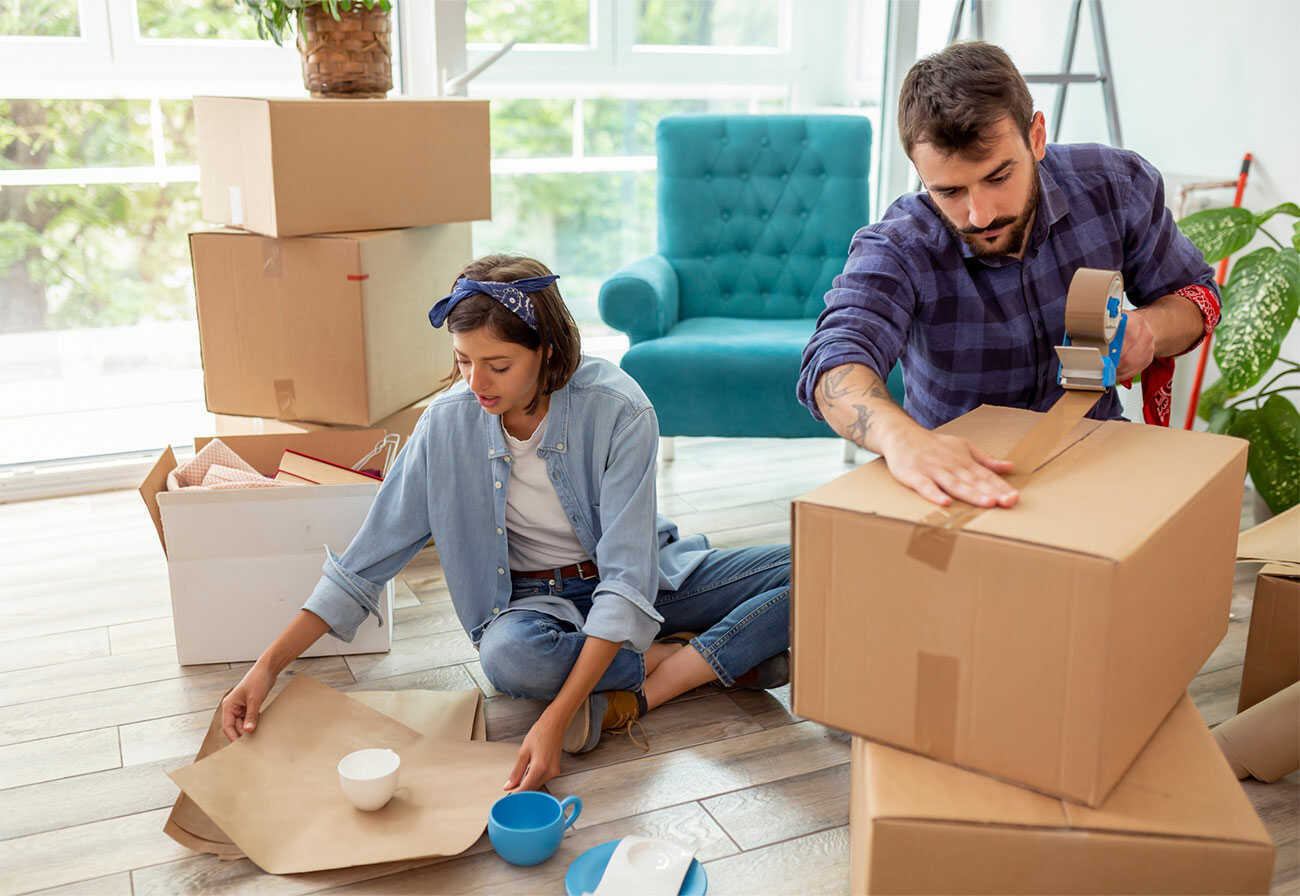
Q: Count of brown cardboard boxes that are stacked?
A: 5